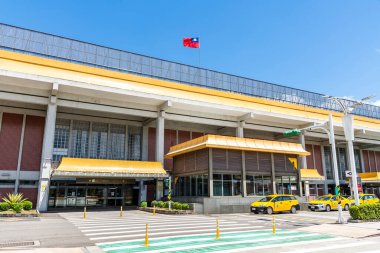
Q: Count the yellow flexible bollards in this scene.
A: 6